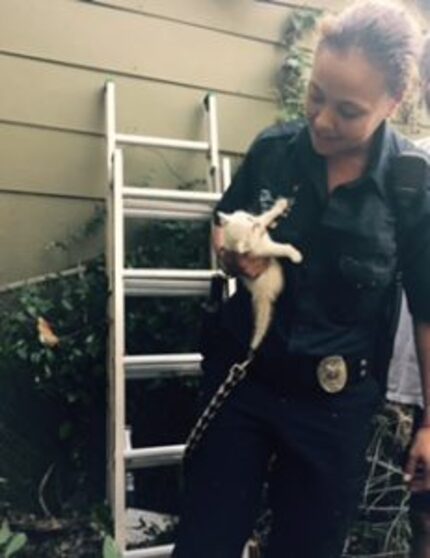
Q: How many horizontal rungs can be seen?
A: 6